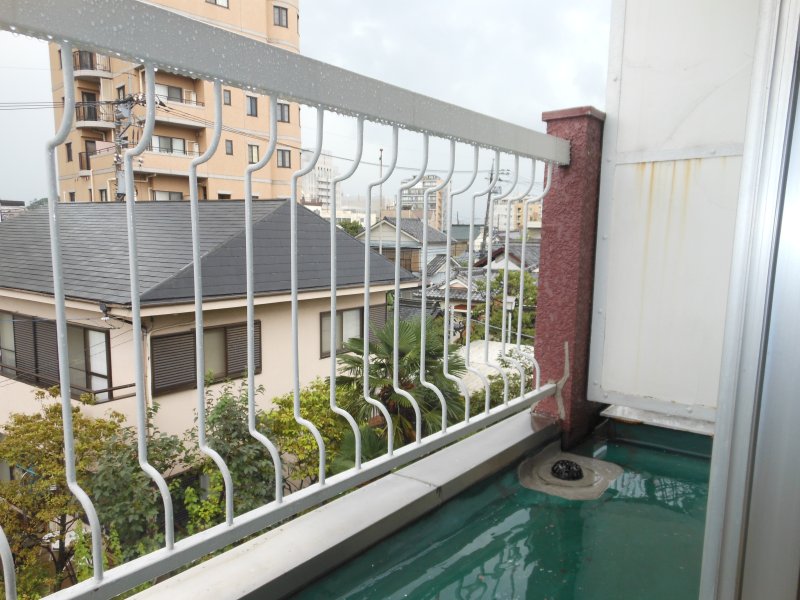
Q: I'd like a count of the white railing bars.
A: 15